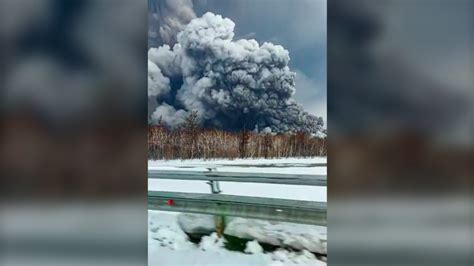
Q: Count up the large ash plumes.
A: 1